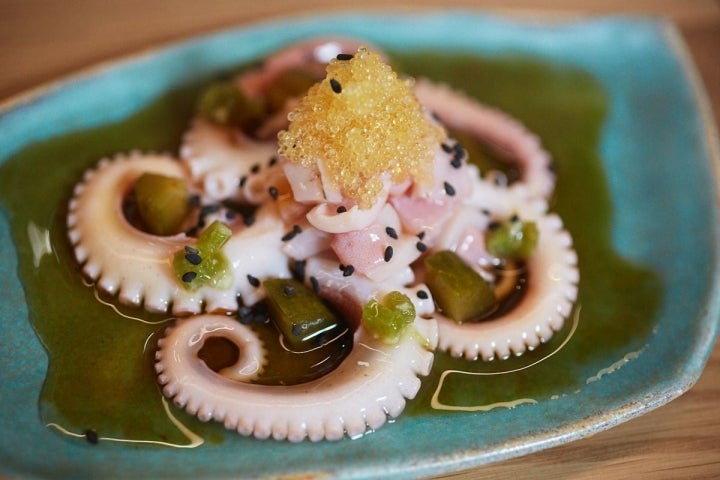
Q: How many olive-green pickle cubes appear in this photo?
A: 3